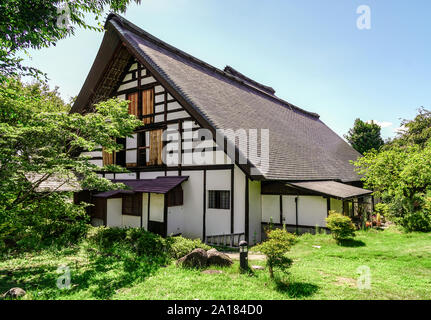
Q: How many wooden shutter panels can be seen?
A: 4